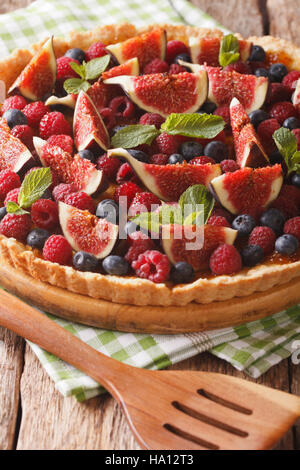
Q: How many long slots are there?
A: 3